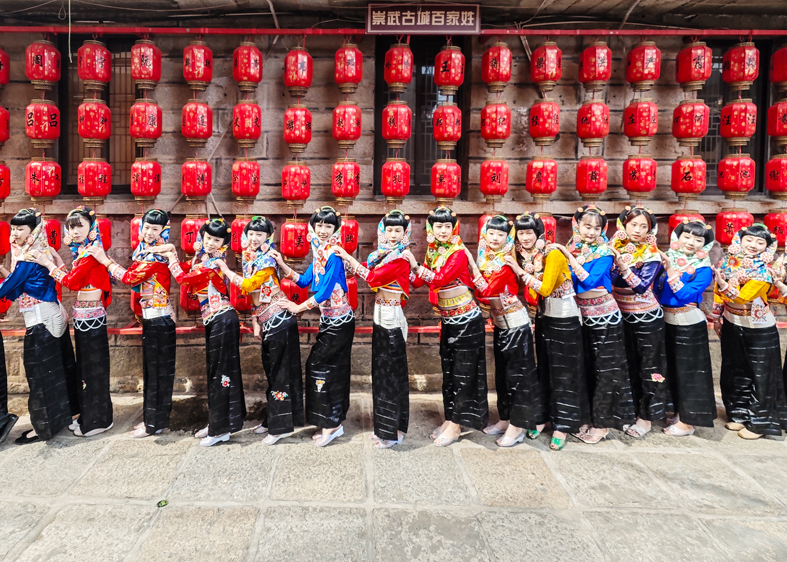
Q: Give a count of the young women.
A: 14